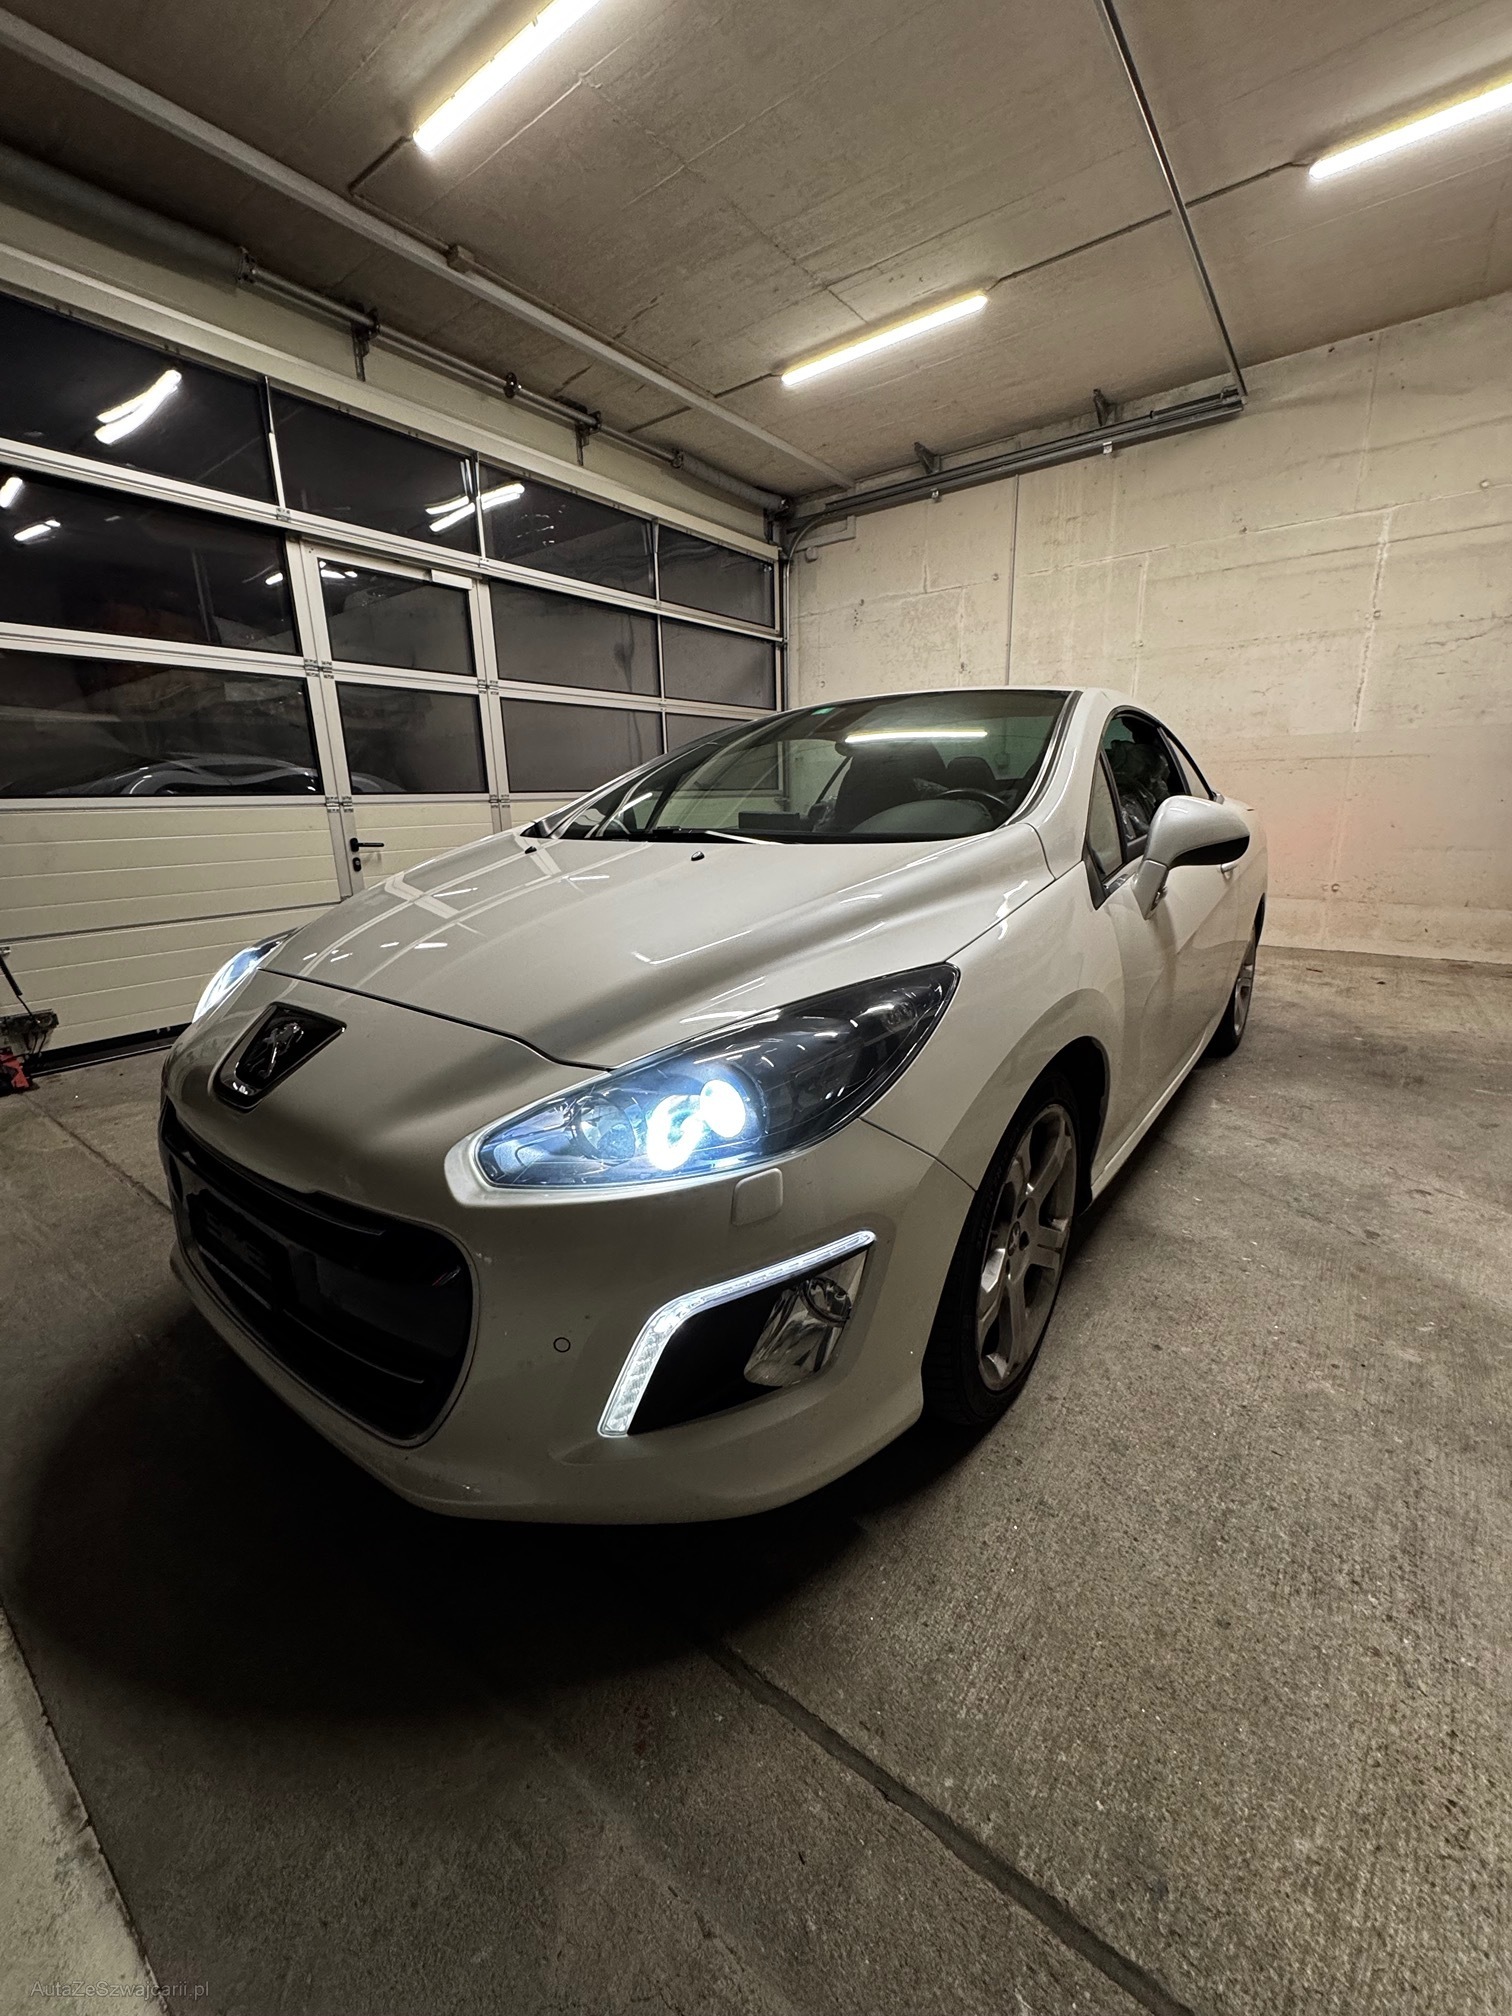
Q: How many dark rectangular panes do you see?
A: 12